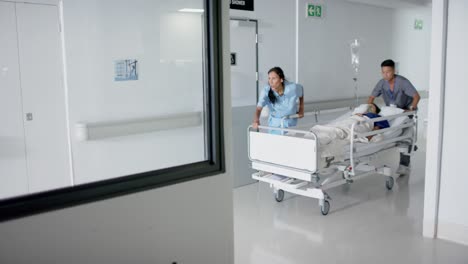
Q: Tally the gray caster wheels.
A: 3